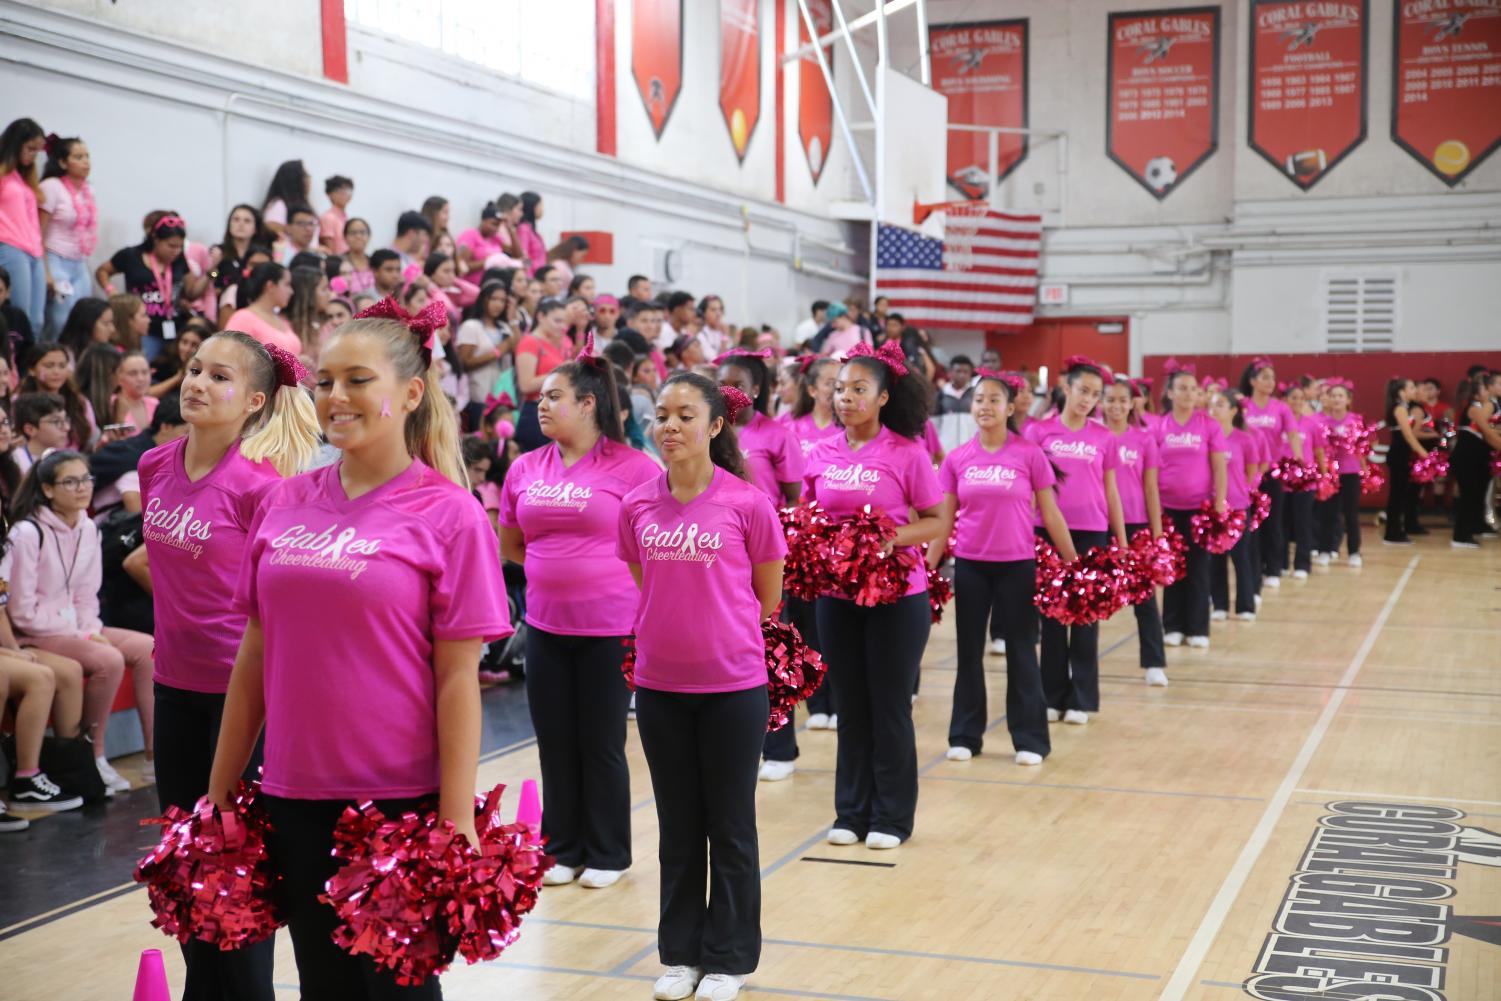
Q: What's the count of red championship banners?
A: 7